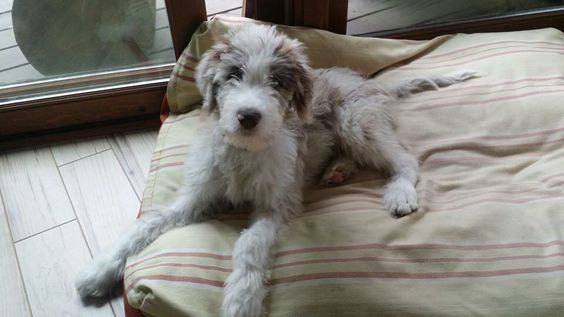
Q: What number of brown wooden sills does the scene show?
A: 2